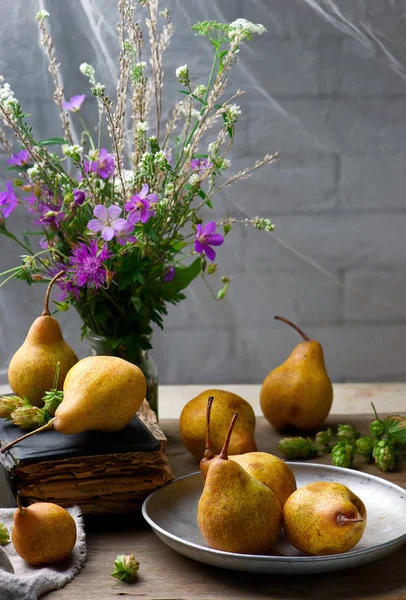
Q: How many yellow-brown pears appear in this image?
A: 8